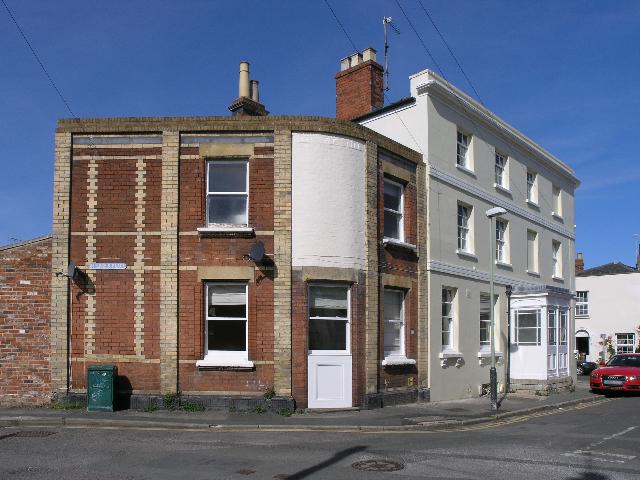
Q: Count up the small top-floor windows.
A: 4